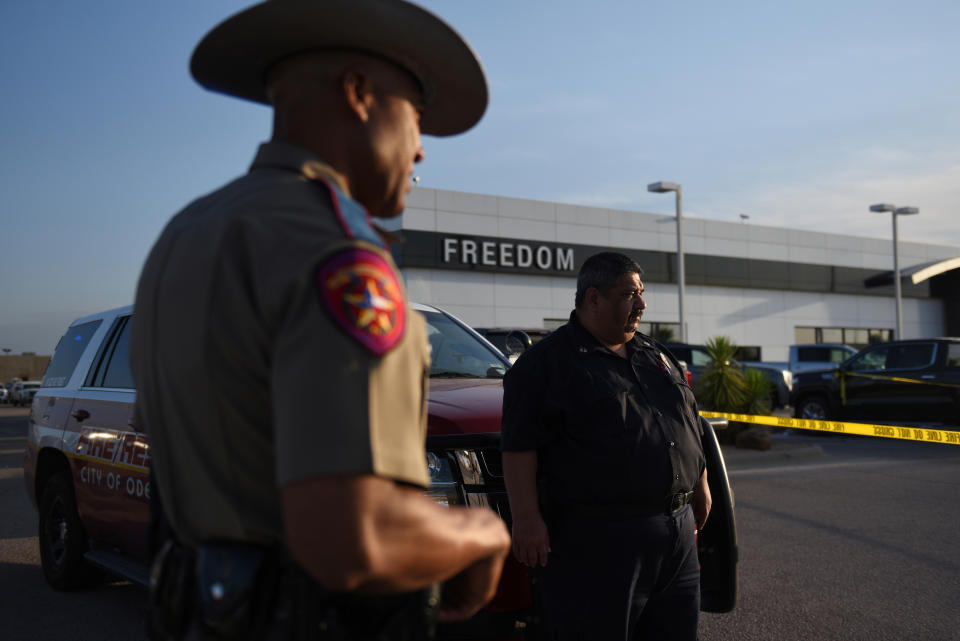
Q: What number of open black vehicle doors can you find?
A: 0